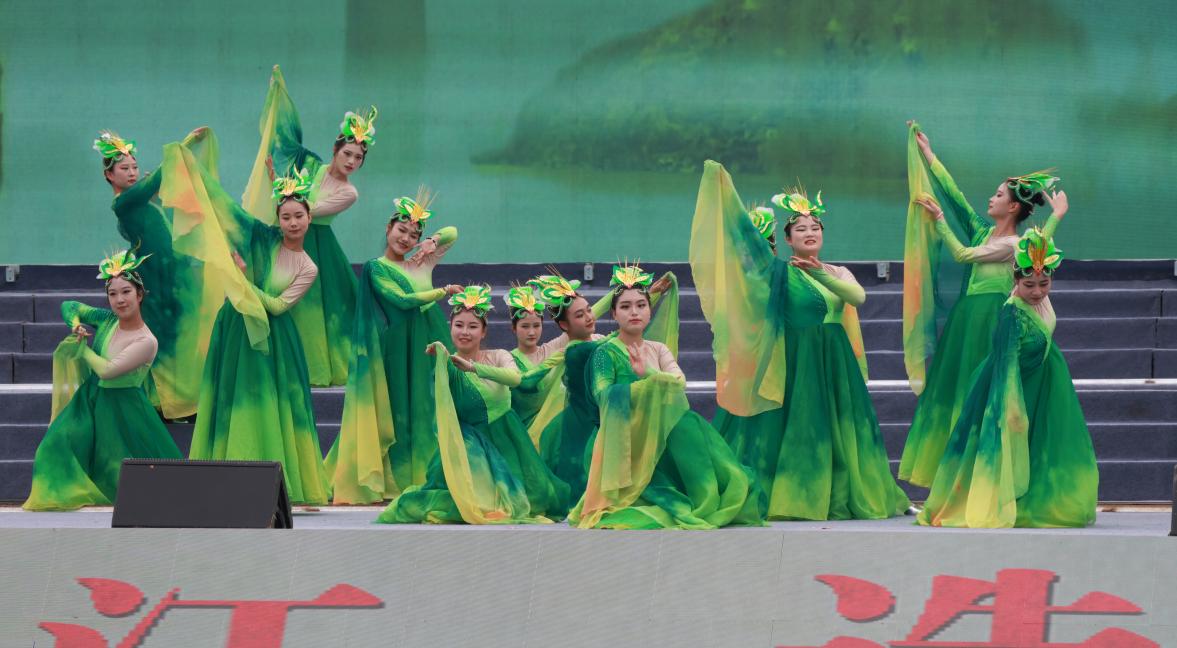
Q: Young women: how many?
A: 13